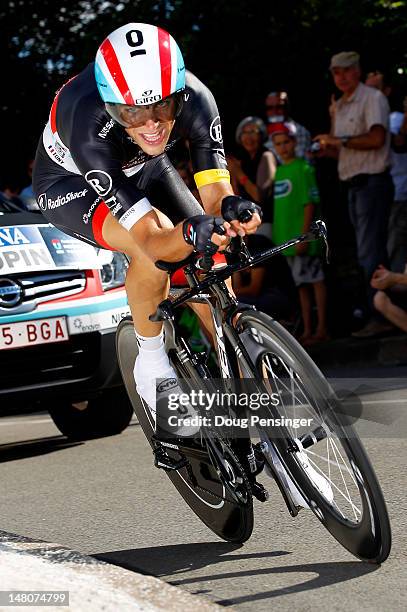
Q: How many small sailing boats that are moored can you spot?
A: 0